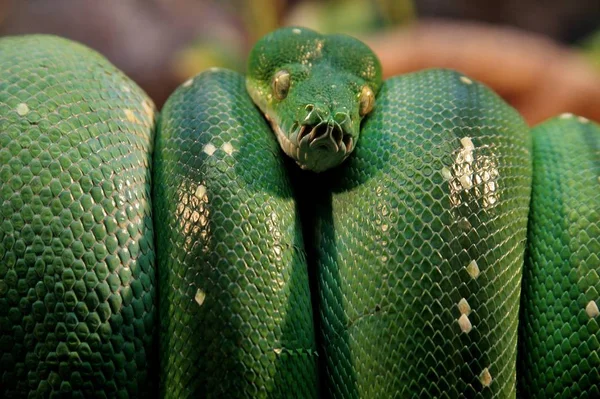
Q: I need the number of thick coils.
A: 4